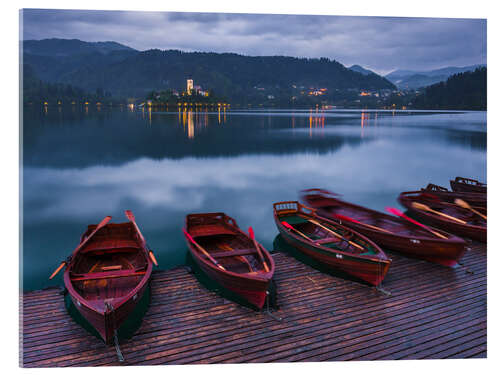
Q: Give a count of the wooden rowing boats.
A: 7